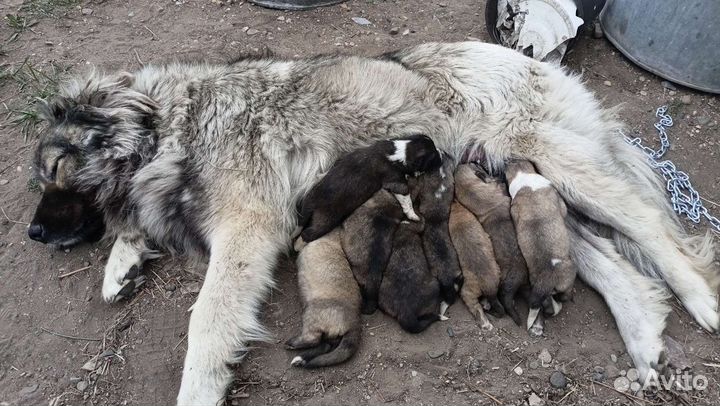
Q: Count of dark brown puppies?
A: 4